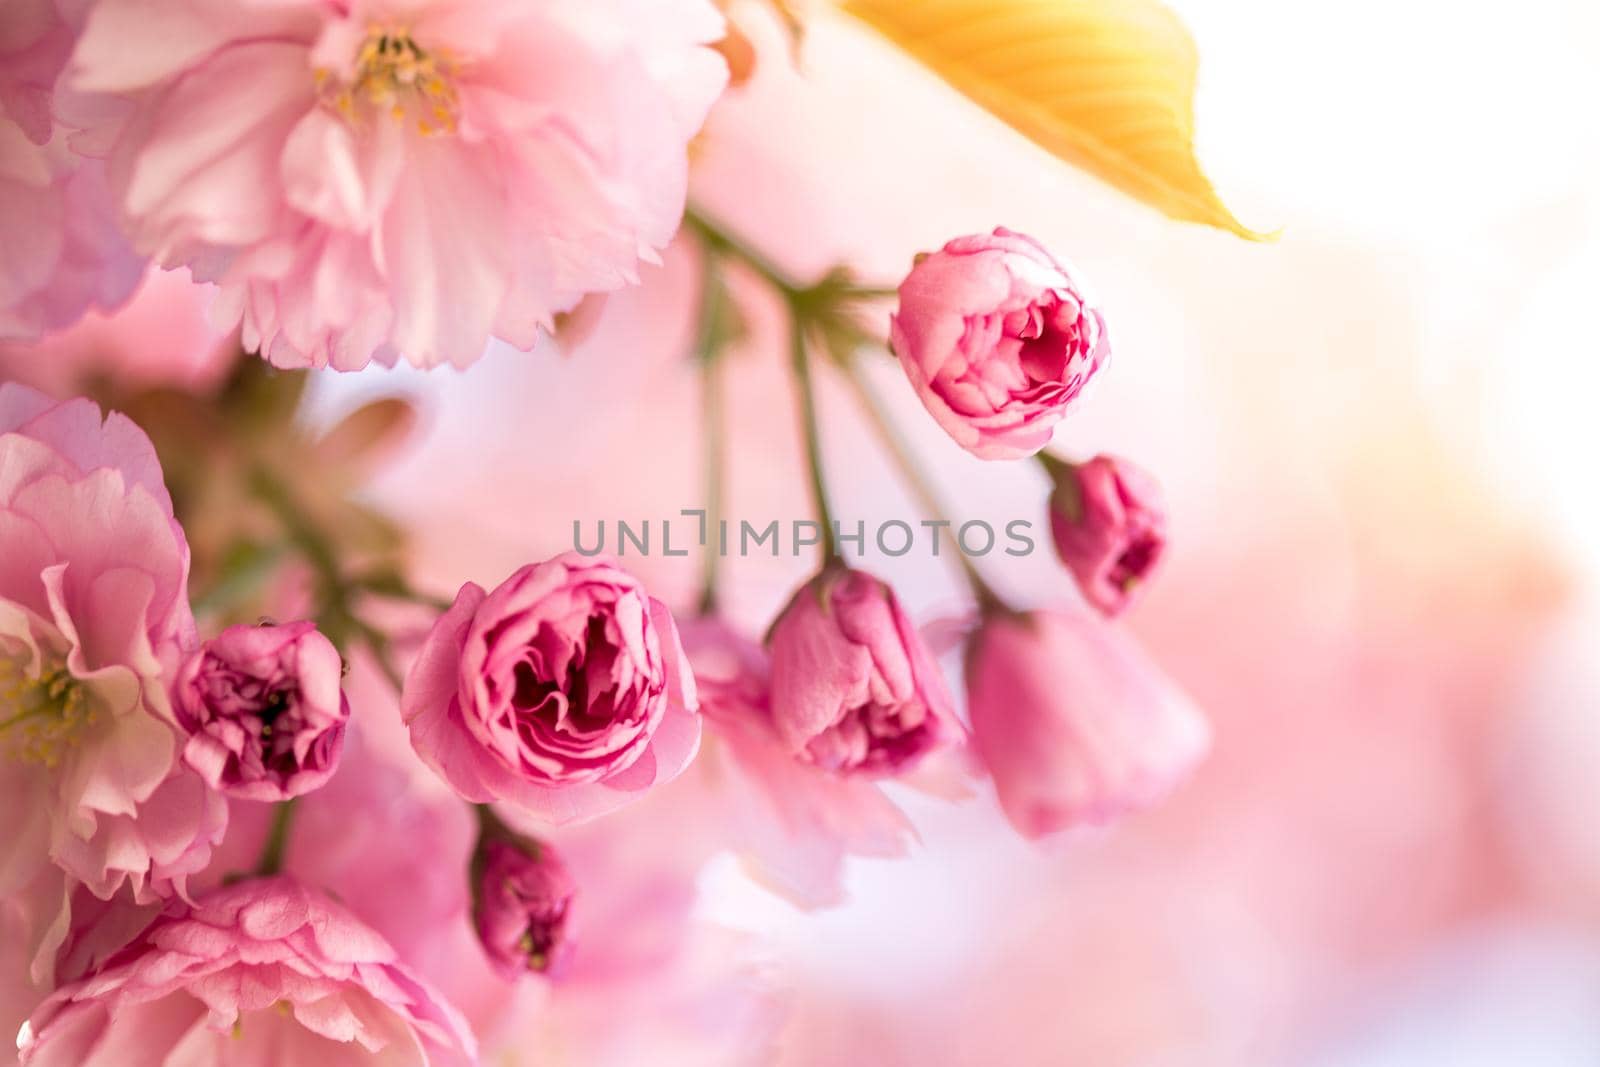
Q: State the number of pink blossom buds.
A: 7